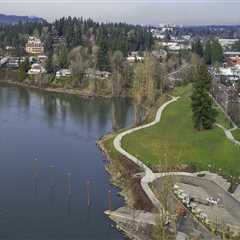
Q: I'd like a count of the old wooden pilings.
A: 5